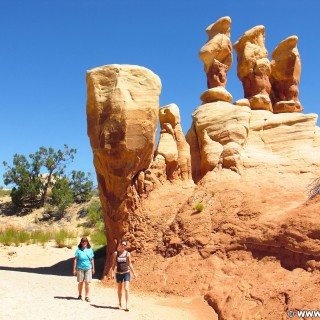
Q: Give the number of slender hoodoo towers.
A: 3